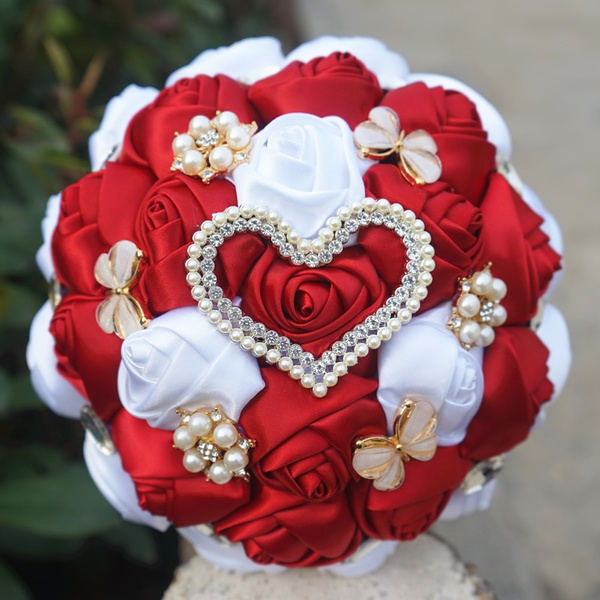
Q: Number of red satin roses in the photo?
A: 14